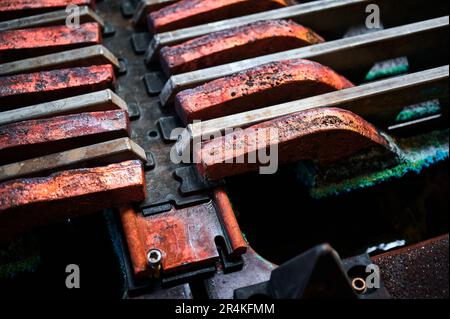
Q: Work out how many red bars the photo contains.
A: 9